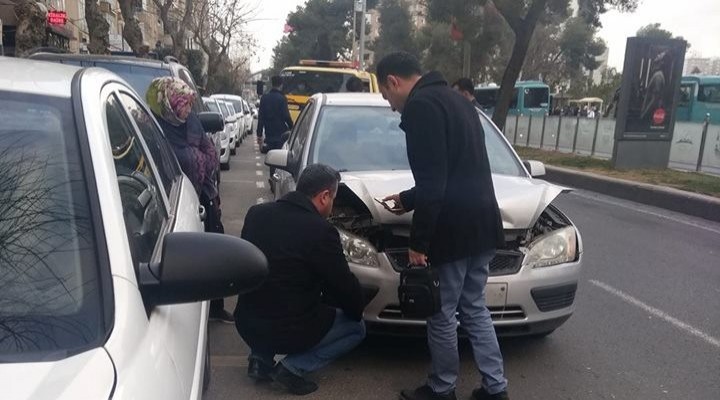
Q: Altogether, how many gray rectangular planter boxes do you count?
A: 0